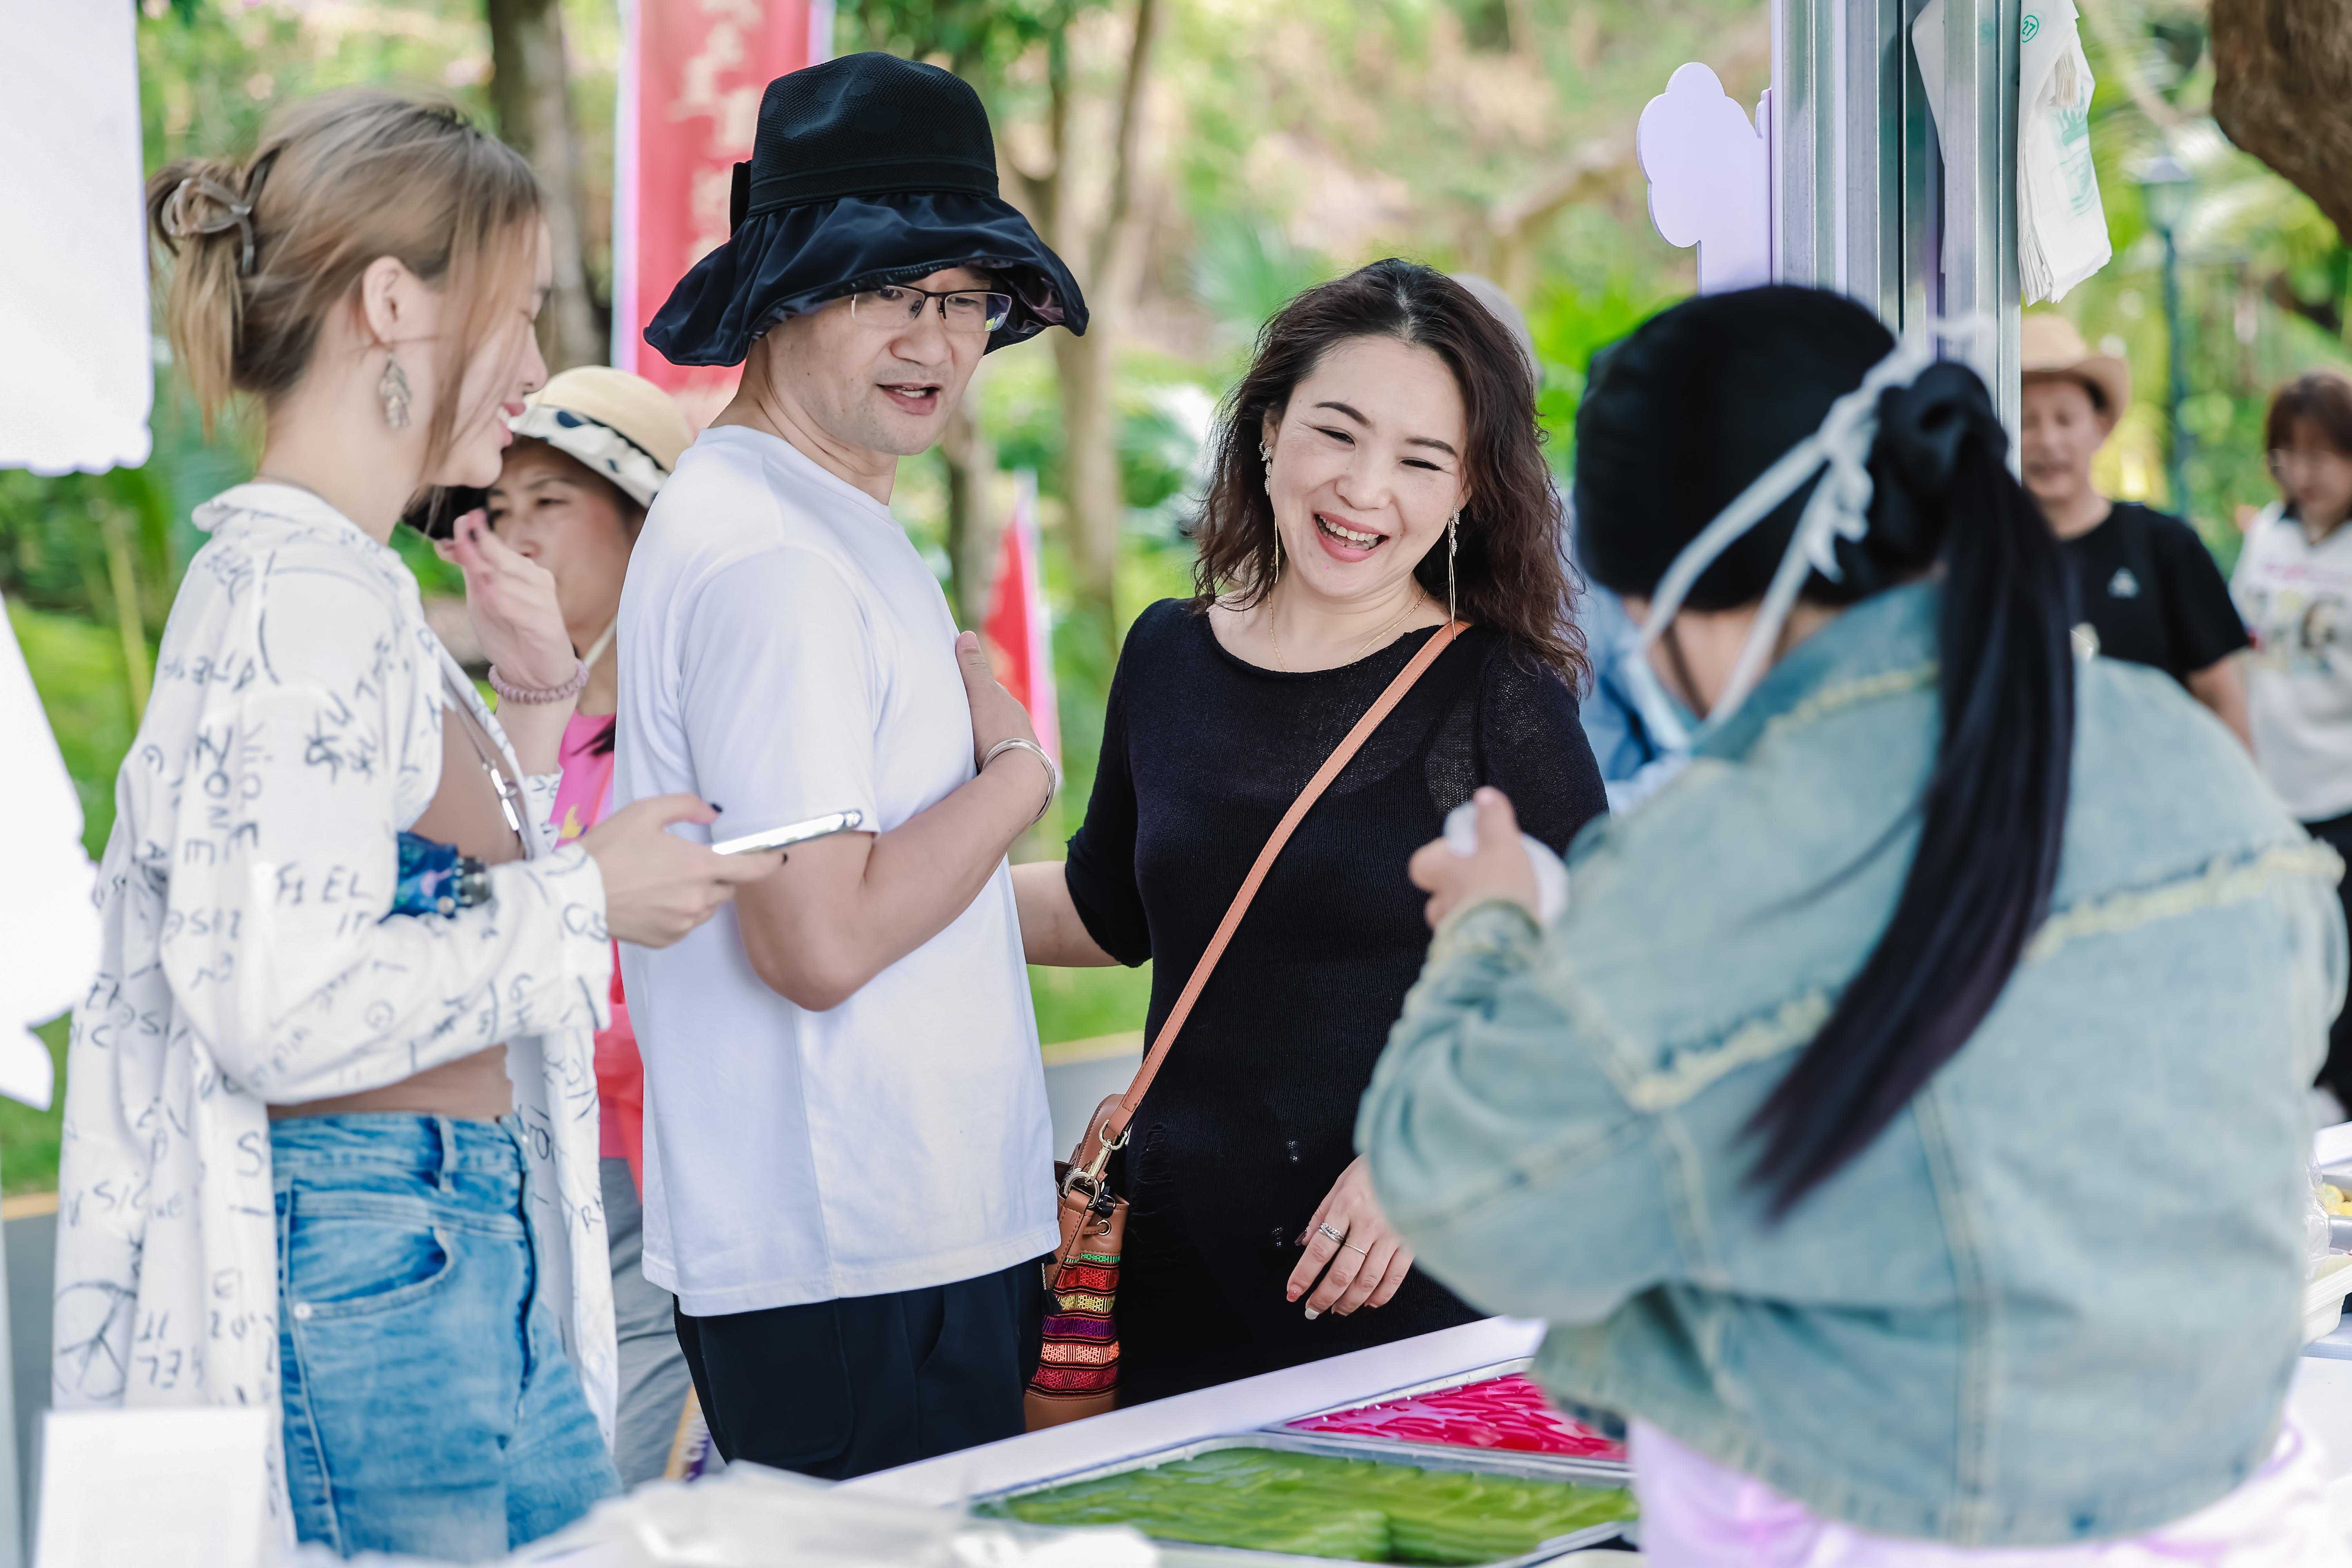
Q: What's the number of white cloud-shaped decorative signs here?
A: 1